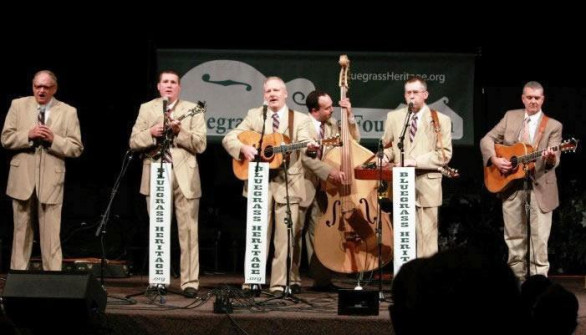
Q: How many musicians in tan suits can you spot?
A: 6